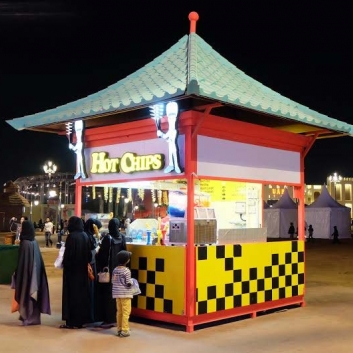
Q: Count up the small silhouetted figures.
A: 3